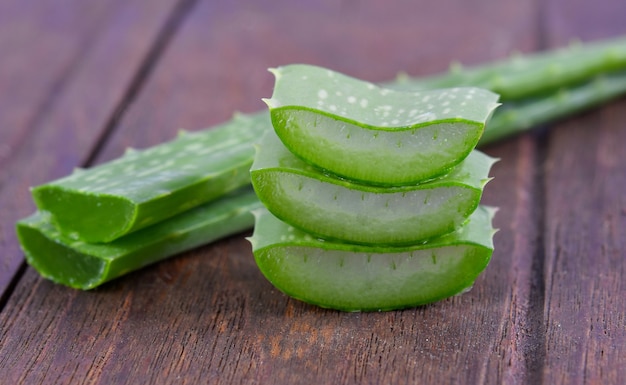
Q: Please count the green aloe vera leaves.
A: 2